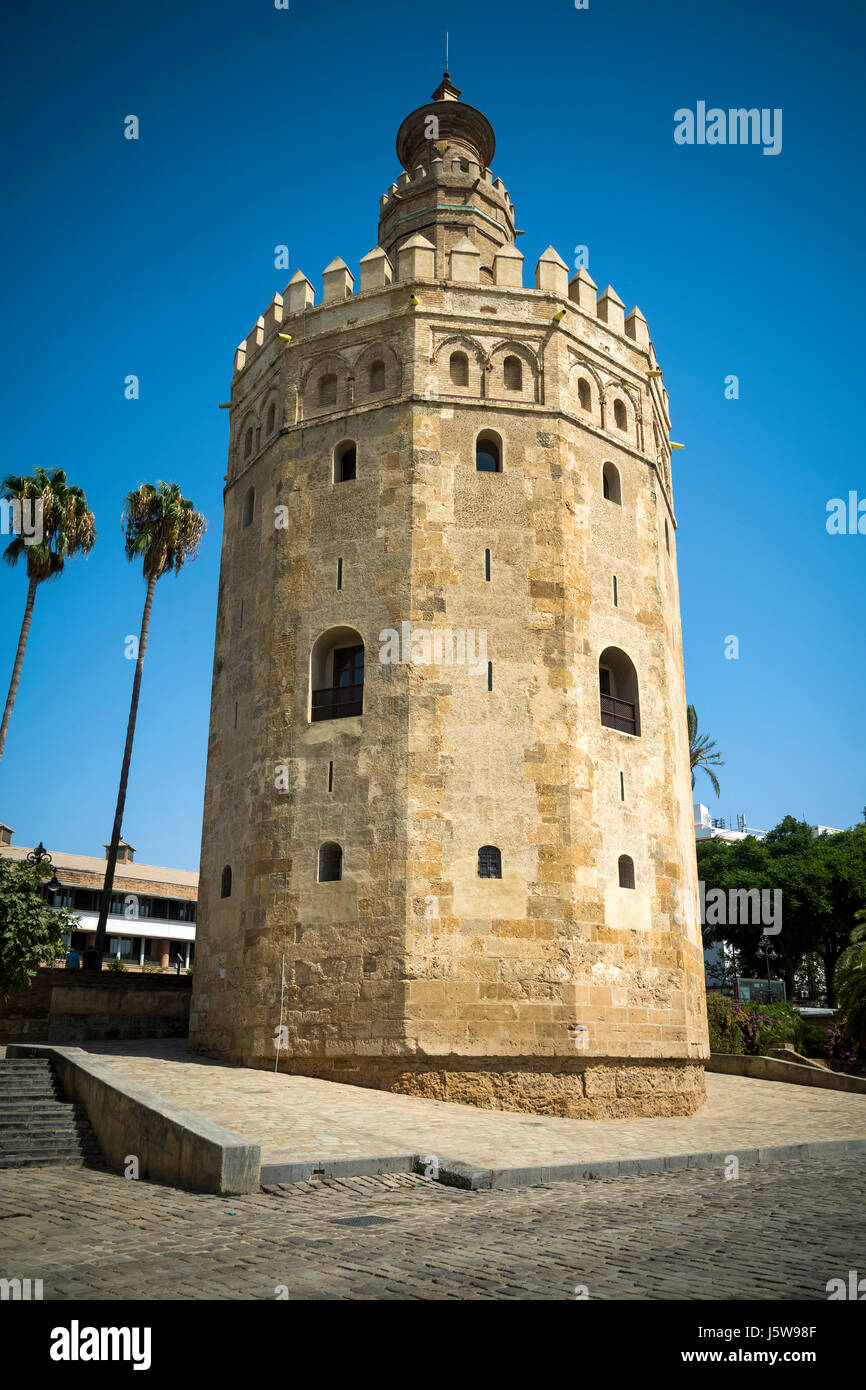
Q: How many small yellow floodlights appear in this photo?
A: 6